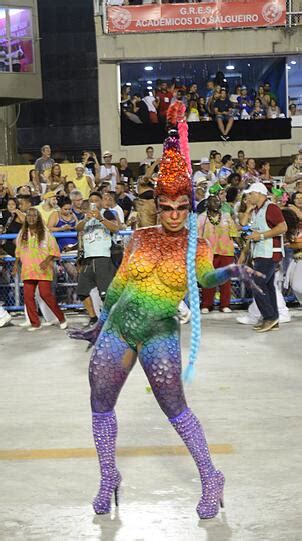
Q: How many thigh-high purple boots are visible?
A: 2